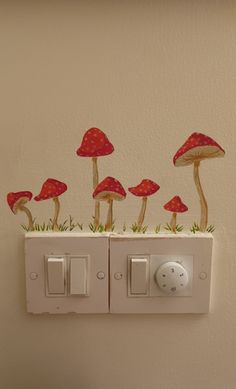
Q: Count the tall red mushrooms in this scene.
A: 2